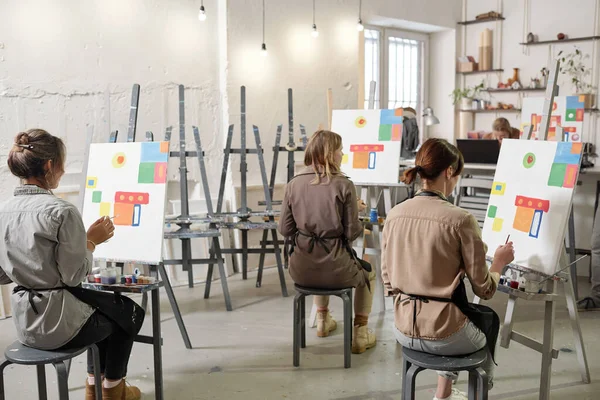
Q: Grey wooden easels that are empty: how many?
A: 3